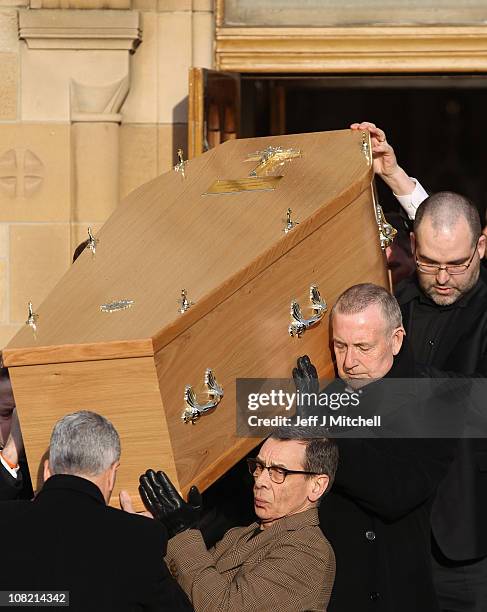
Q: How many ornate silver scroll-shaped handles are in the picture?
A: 3